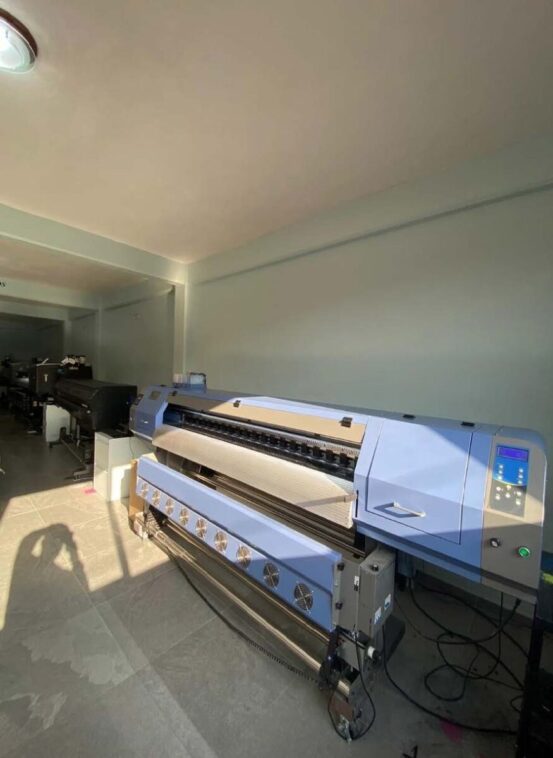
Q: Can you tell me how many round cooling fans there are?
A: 9